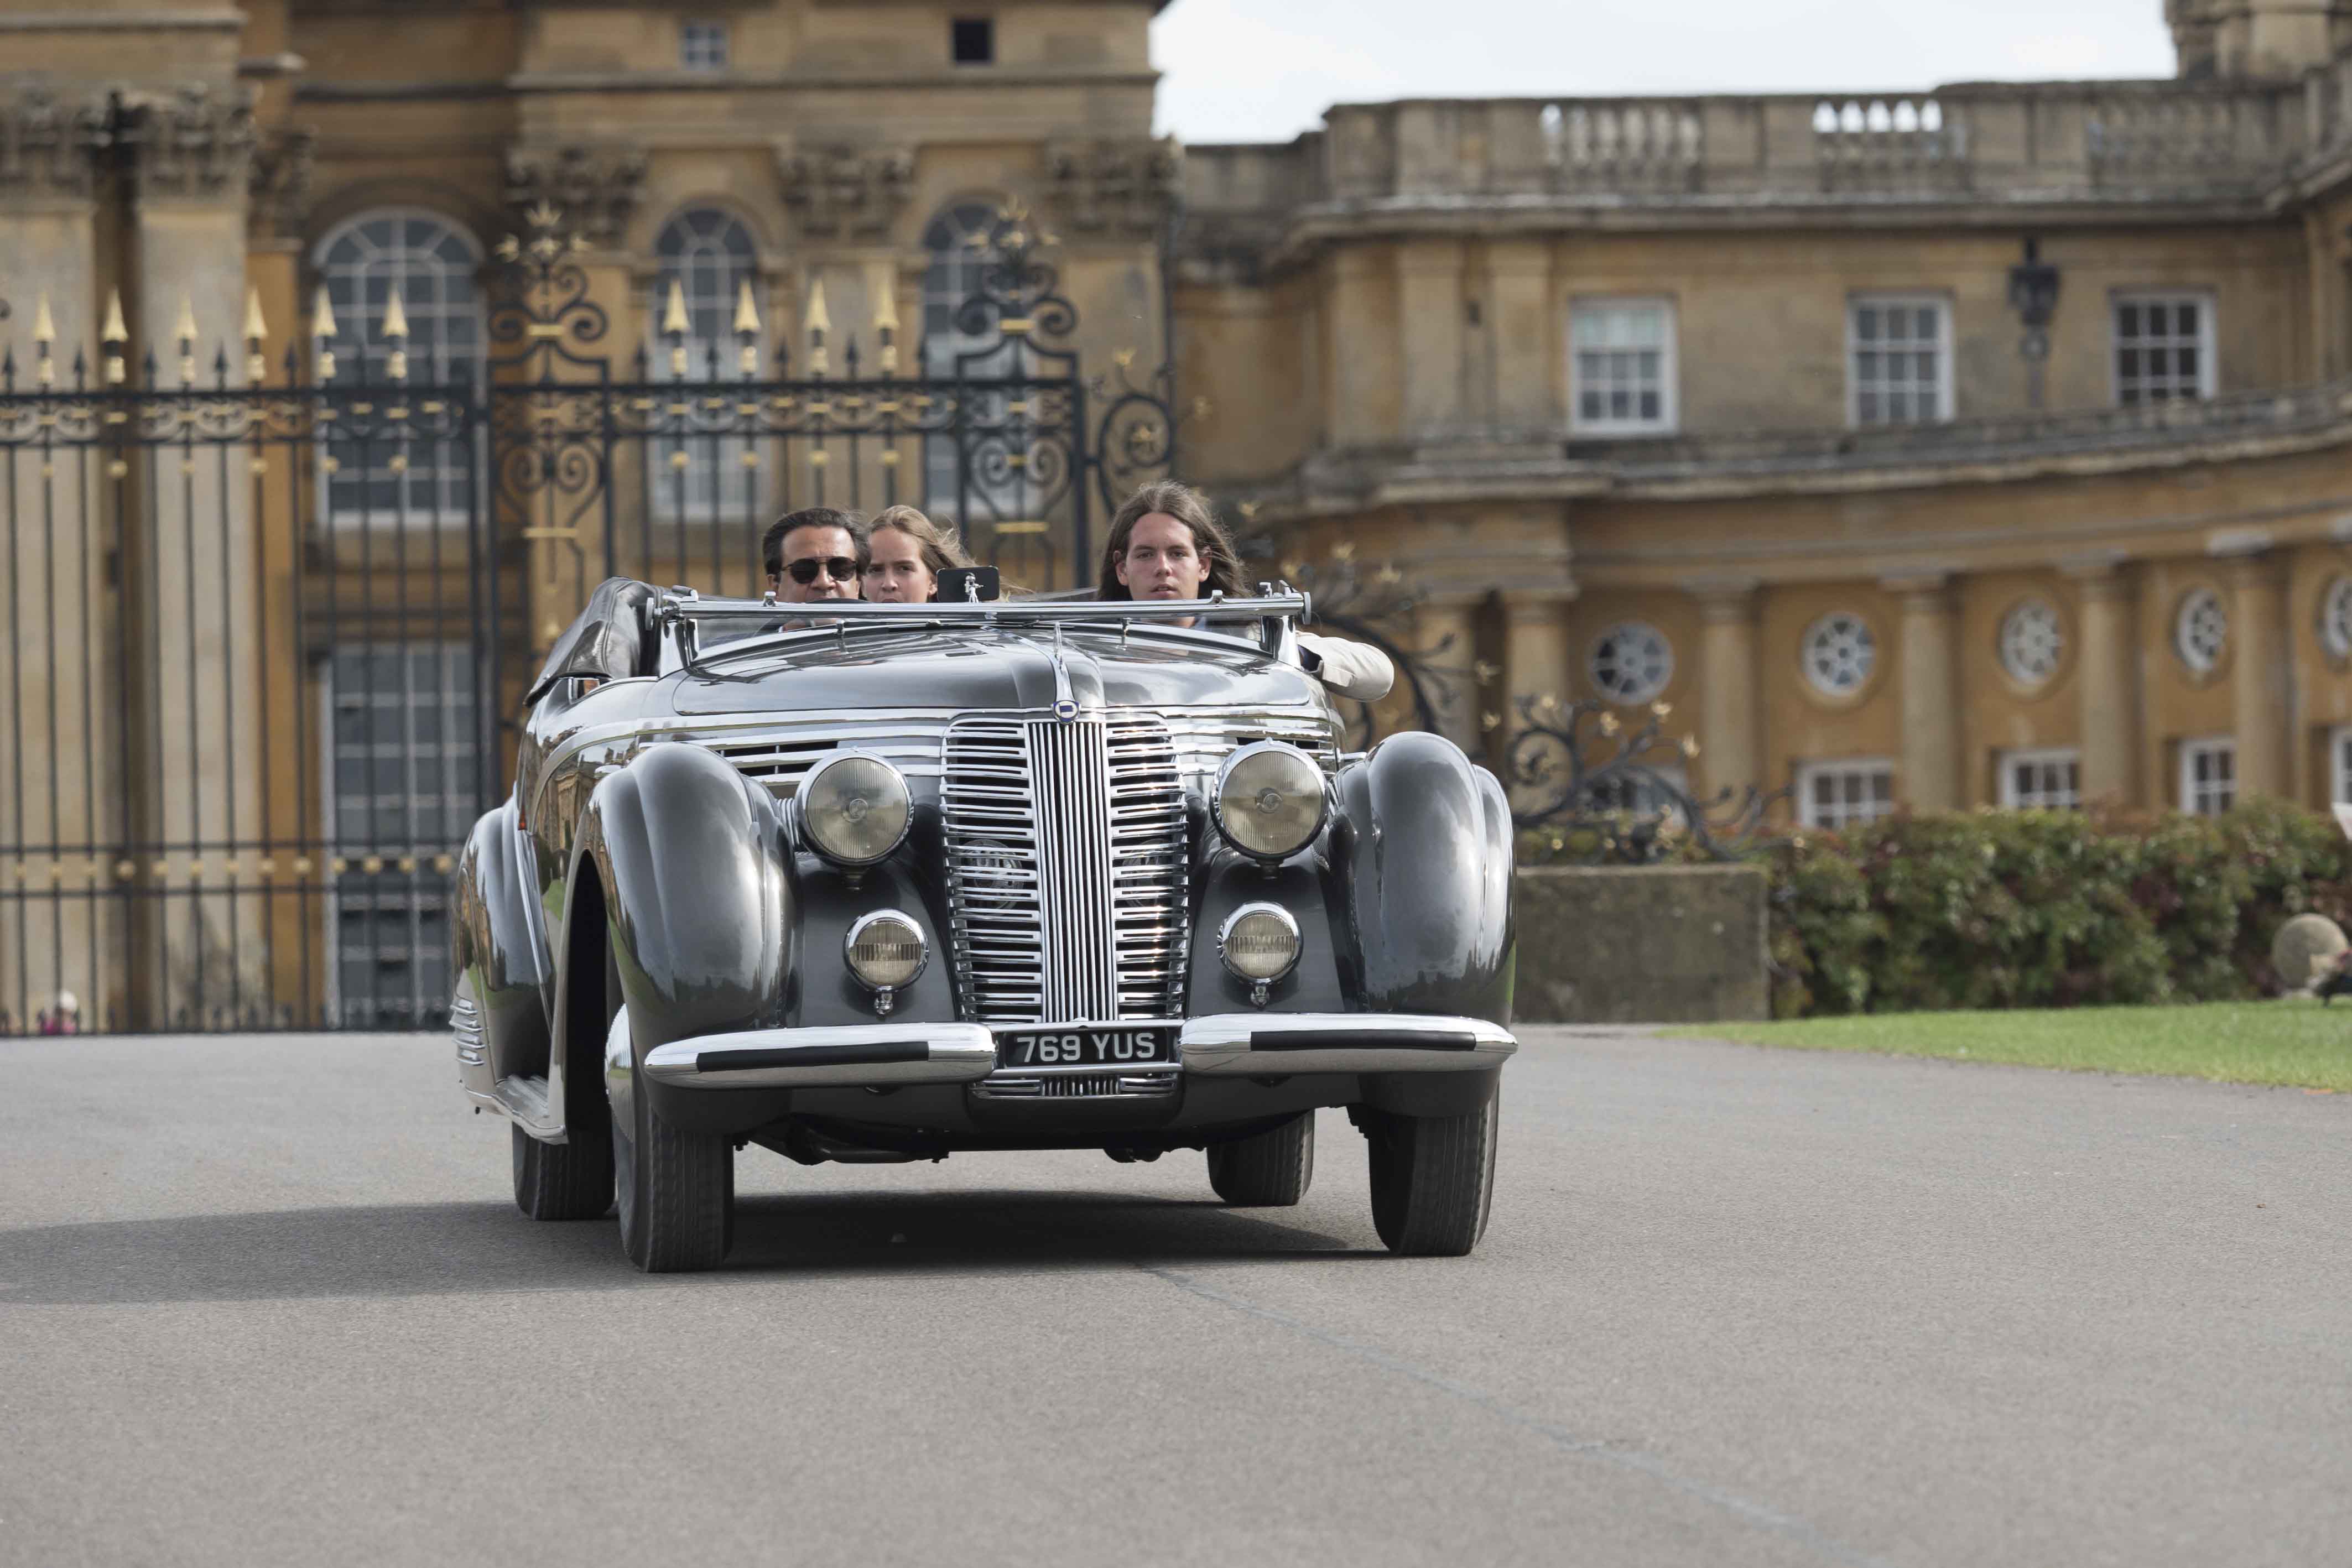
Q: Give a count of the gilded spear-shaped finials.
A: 10